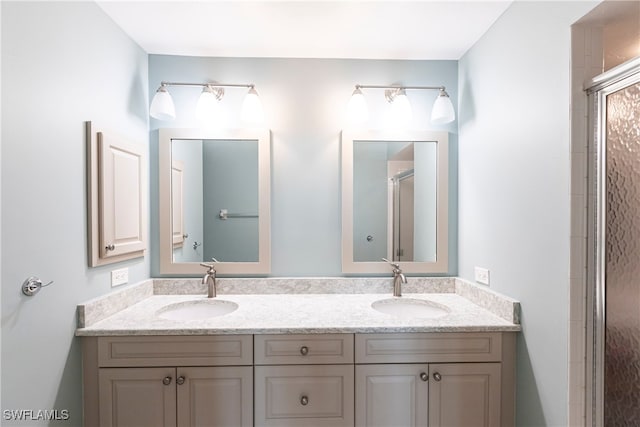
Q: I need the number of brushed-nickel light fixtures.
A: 2